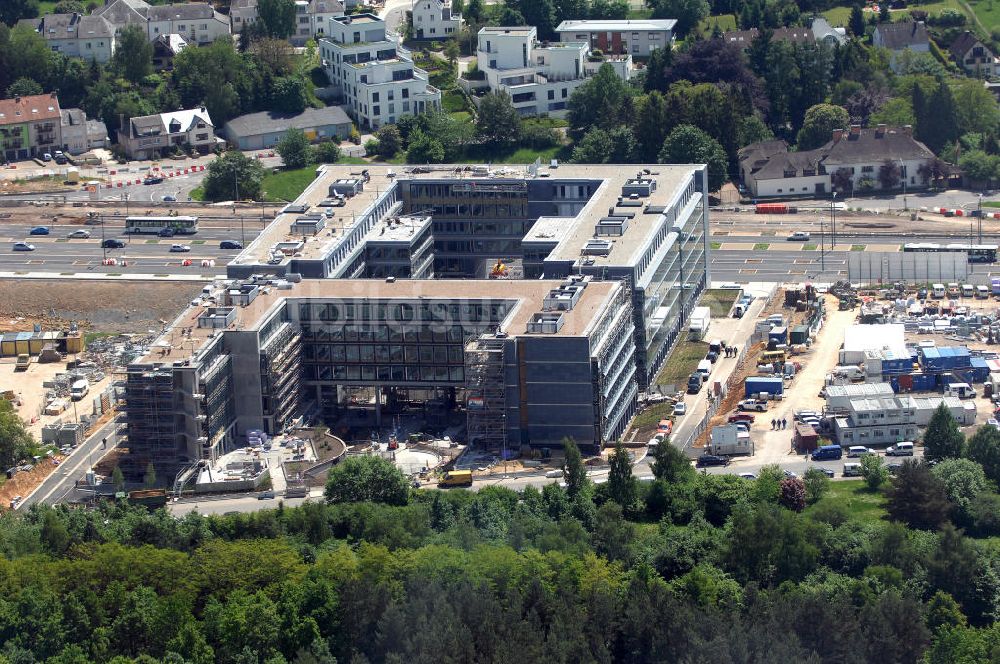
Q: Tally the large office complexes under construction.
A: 1